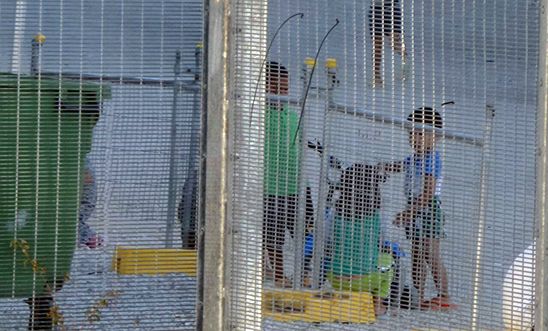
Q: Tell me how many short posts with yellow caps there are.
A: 4